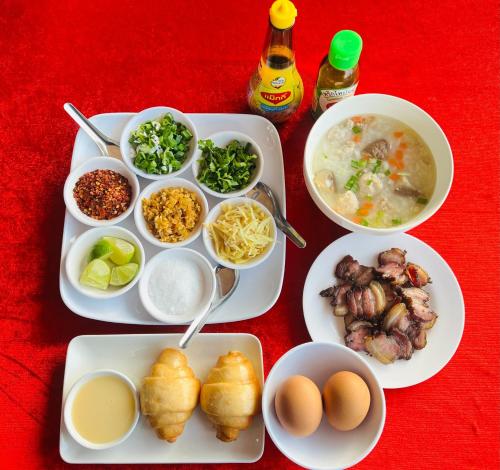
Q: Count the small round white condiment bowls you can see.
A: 8